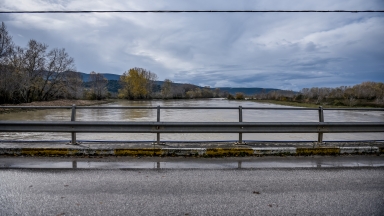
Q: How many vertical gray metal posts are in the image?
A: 4